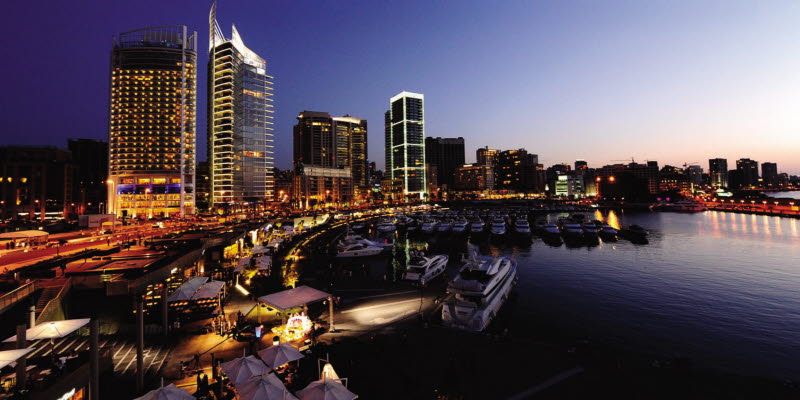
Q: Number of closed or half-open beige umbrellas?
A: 1